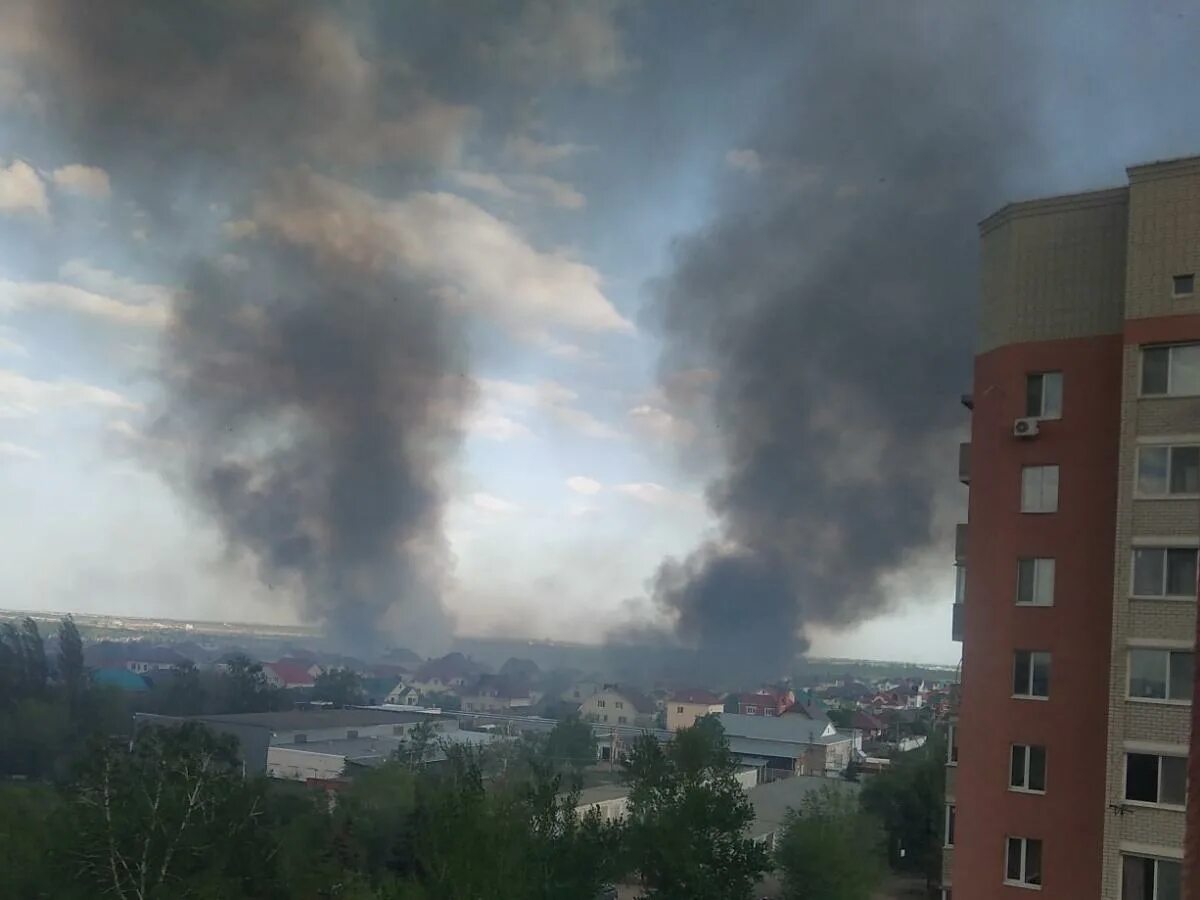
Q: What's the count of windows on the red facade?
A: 6